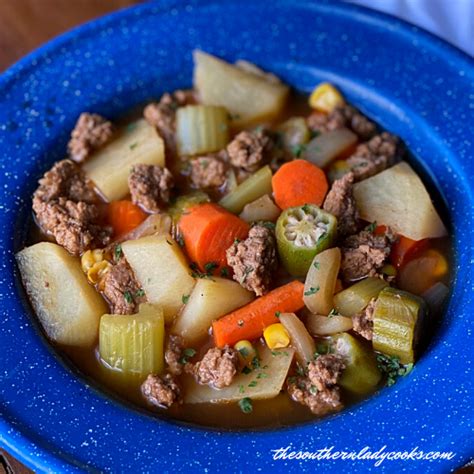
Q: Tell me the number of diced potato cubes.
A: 7